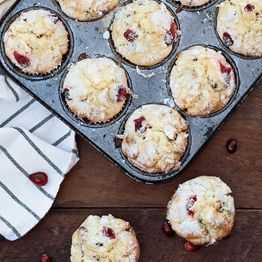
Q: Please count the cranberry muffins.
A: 10